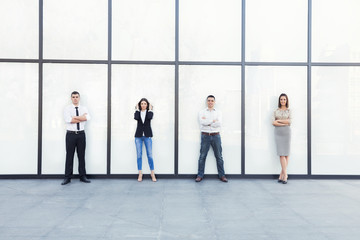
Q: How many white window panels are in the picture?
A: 12